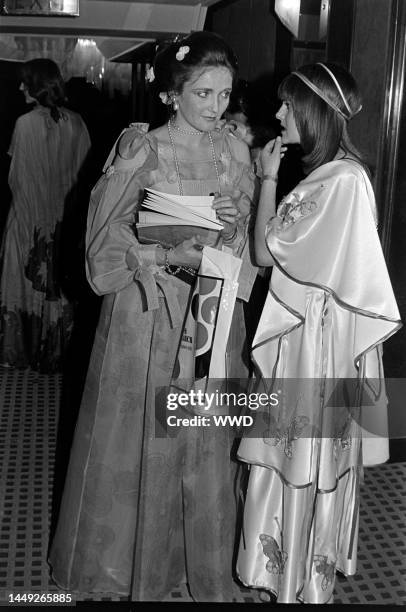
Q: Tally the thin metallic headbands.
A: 2